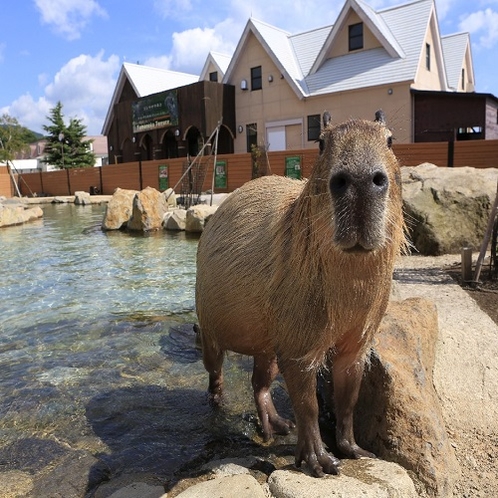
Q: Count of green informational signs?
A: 3